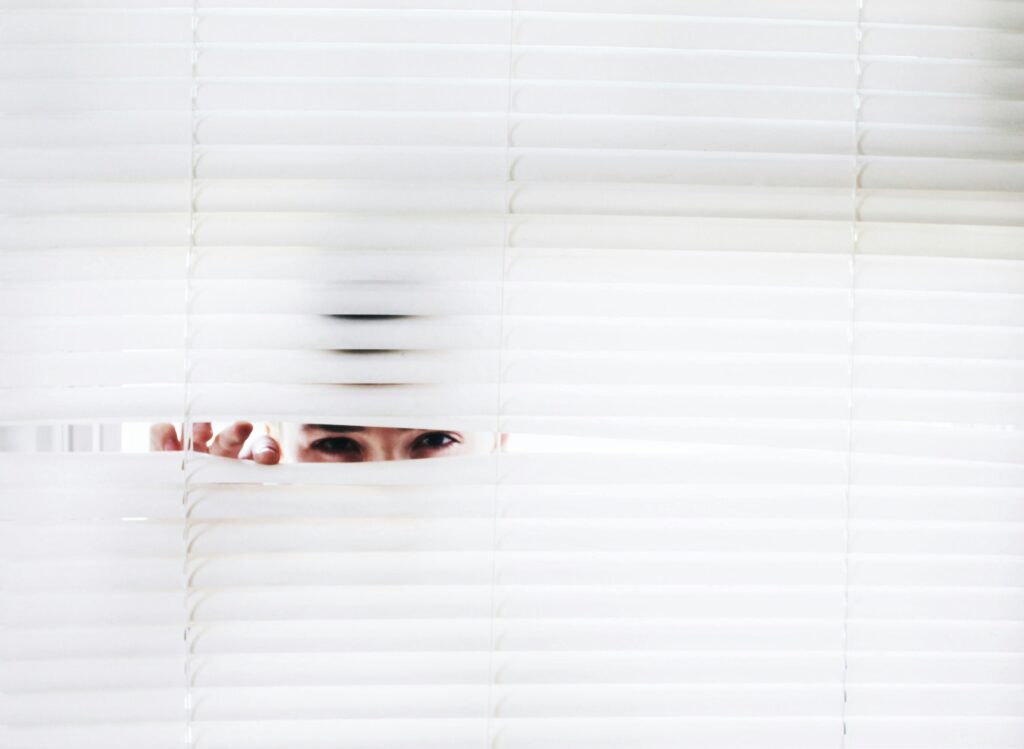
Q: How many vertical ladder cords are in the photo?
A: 3